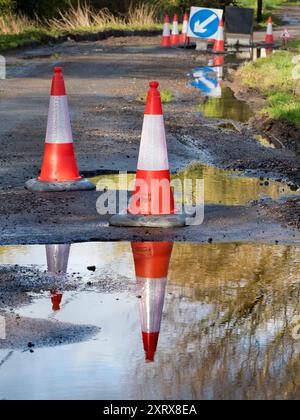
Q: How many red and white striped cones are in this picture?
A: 7